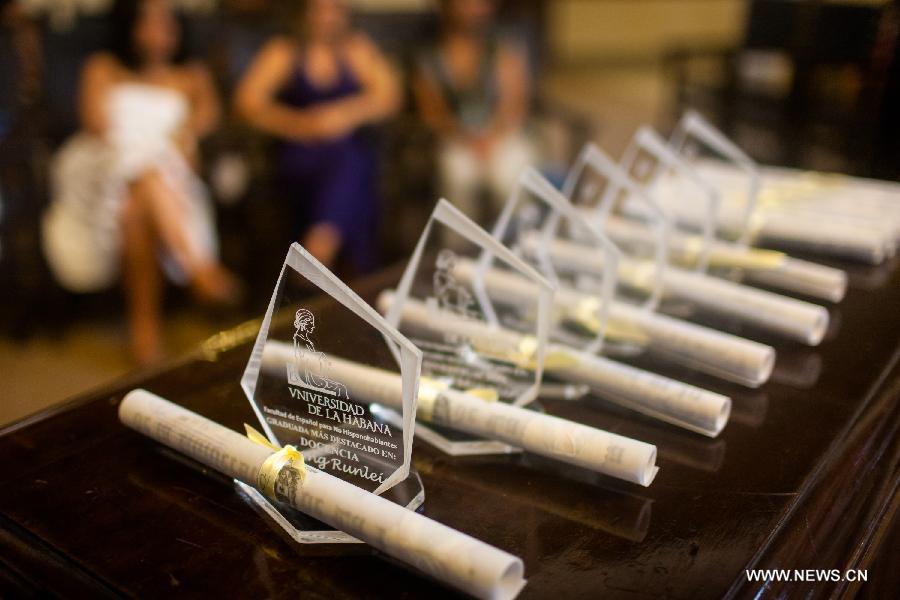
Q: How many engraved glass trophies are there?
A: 6